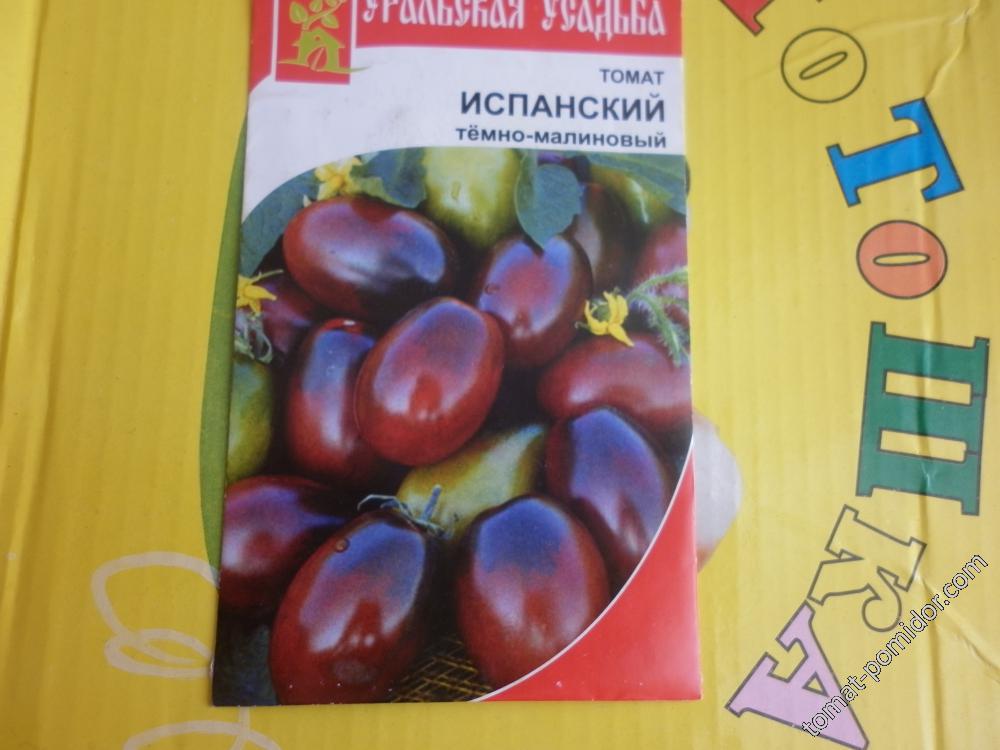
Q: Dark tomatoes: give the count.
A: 12